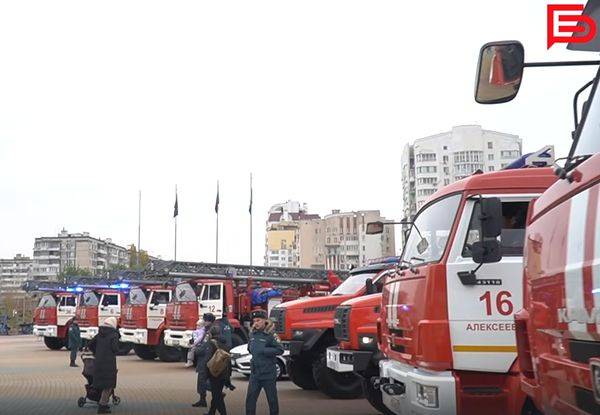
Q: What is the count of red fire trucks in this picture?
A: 8